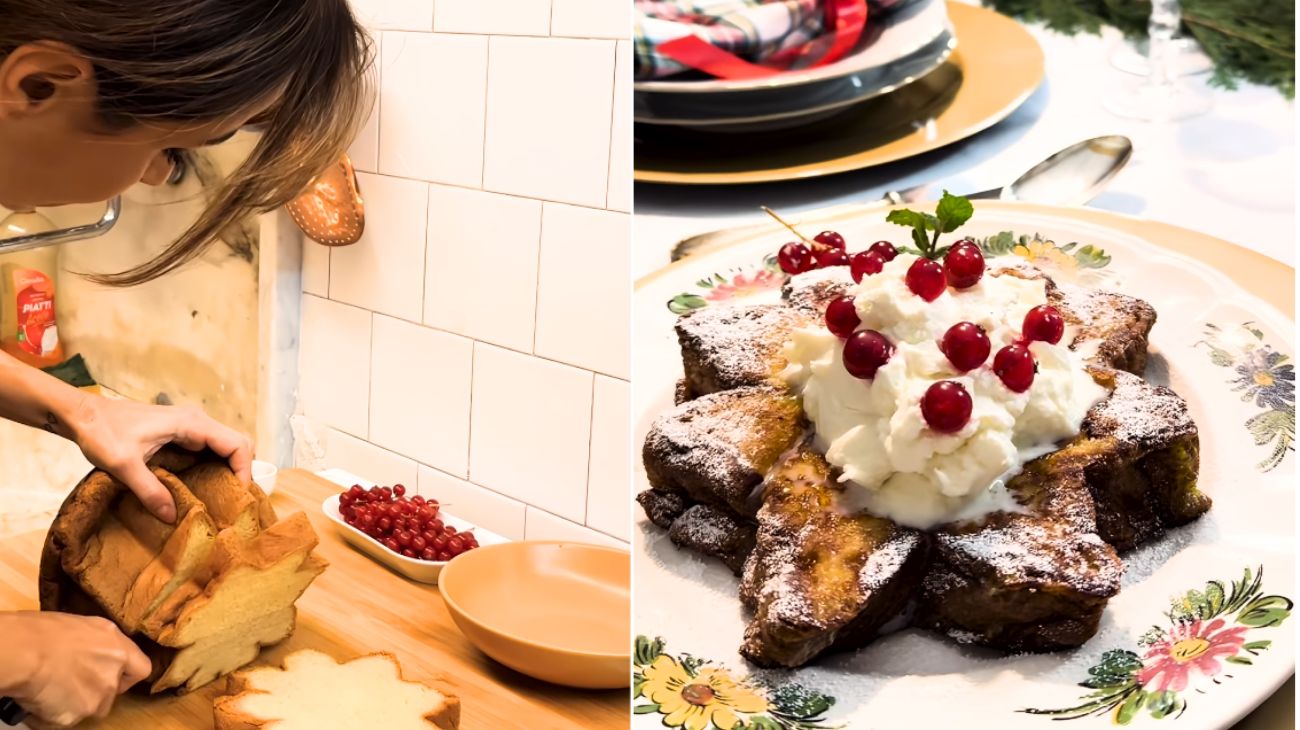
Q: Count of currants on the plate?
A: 13